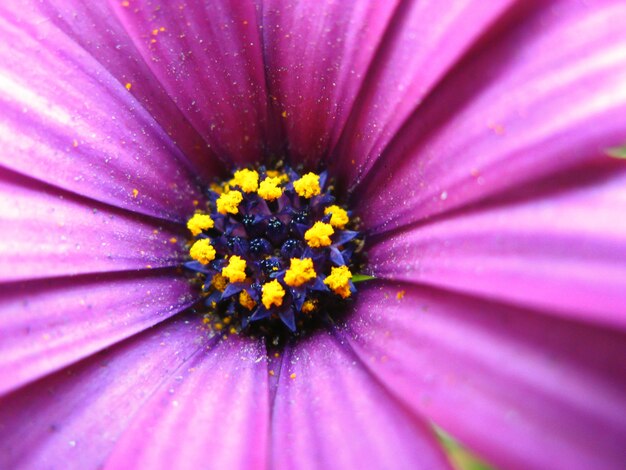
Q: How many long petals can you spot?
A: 13